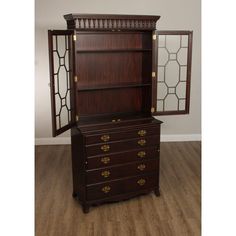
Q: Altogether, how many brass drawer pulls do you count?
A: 10